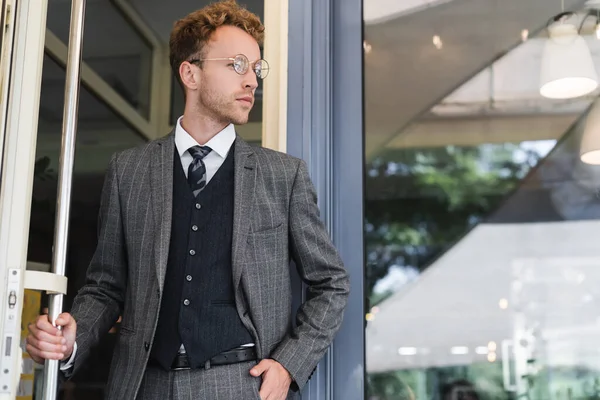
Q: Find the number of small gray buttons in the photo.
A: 5